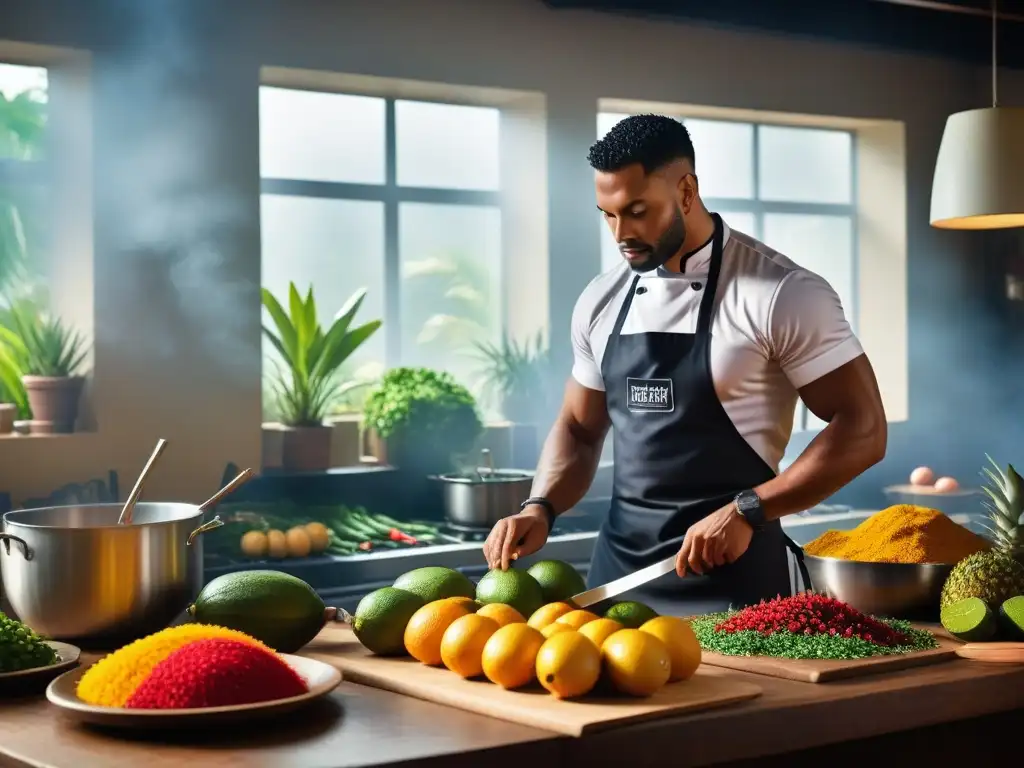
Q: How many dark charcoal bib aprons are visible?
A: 1